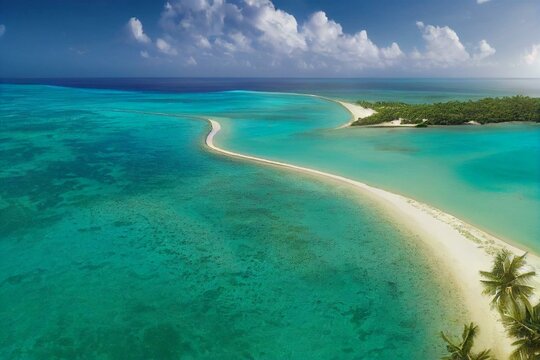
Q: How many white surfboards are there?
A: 0